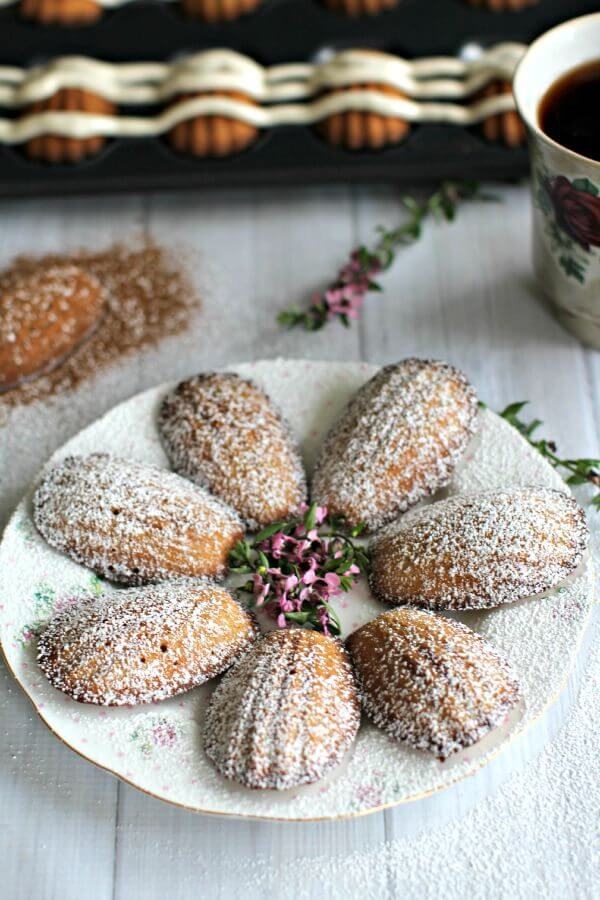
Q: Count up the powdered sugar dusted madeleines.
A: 7